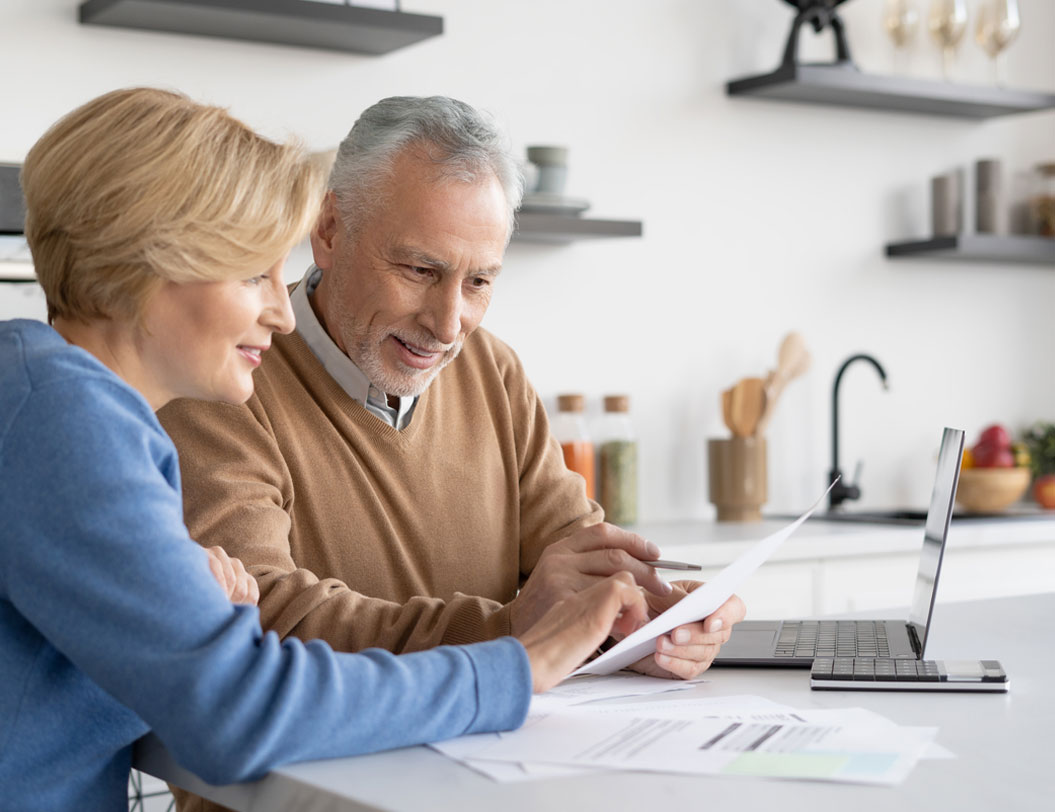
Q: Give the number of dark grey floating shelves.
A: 4